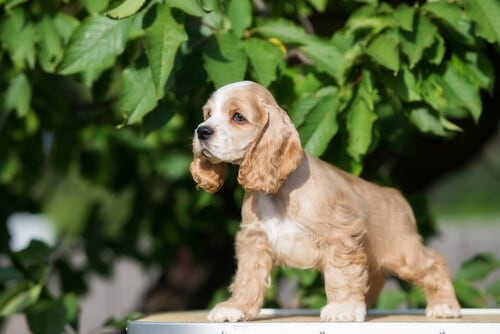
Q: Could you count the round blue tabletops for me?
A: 0